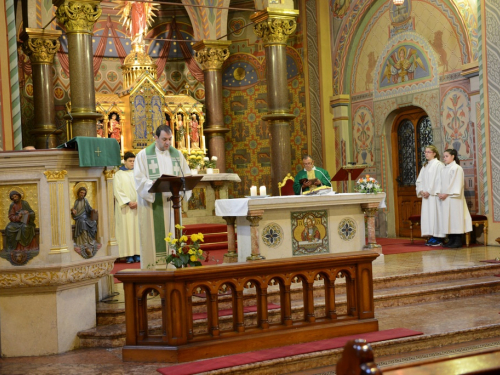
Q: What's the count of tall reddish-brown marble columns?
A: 4